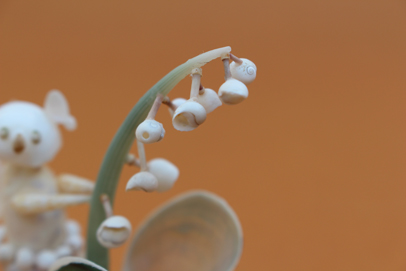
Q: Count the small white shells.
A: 9